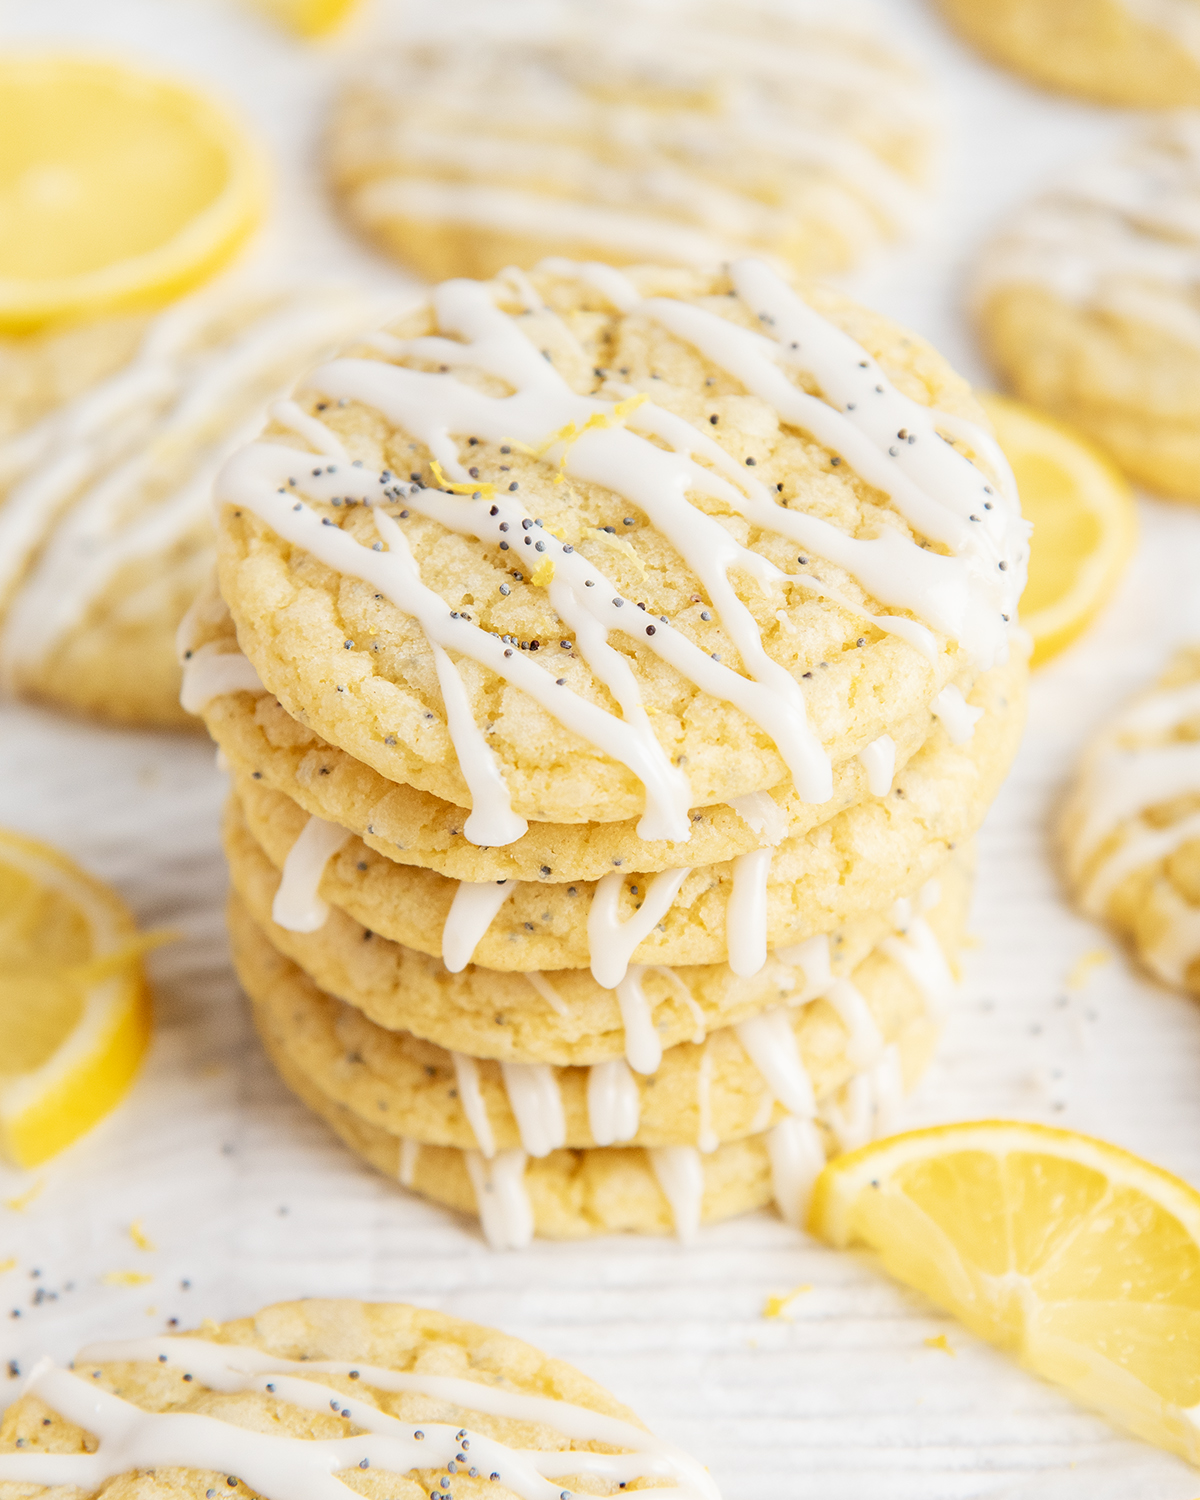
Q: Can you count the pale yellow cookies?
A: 12